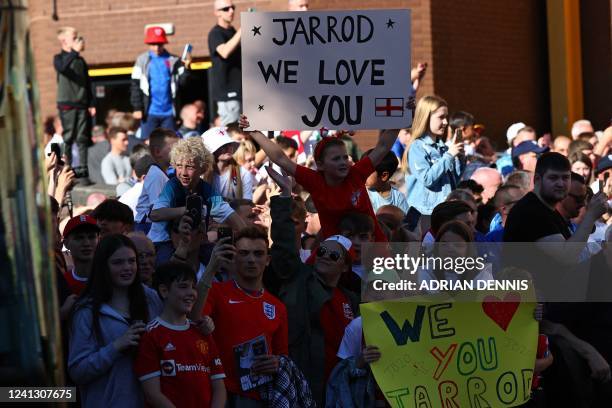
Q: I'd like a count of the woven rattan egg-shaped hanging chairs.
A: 0